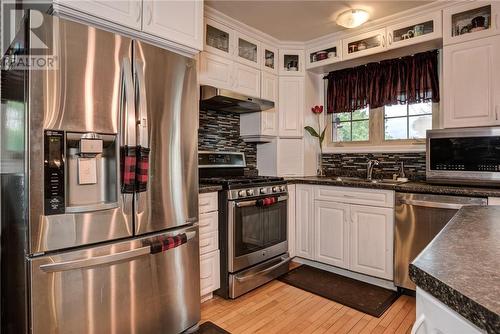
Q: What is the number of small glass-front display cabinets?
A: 8